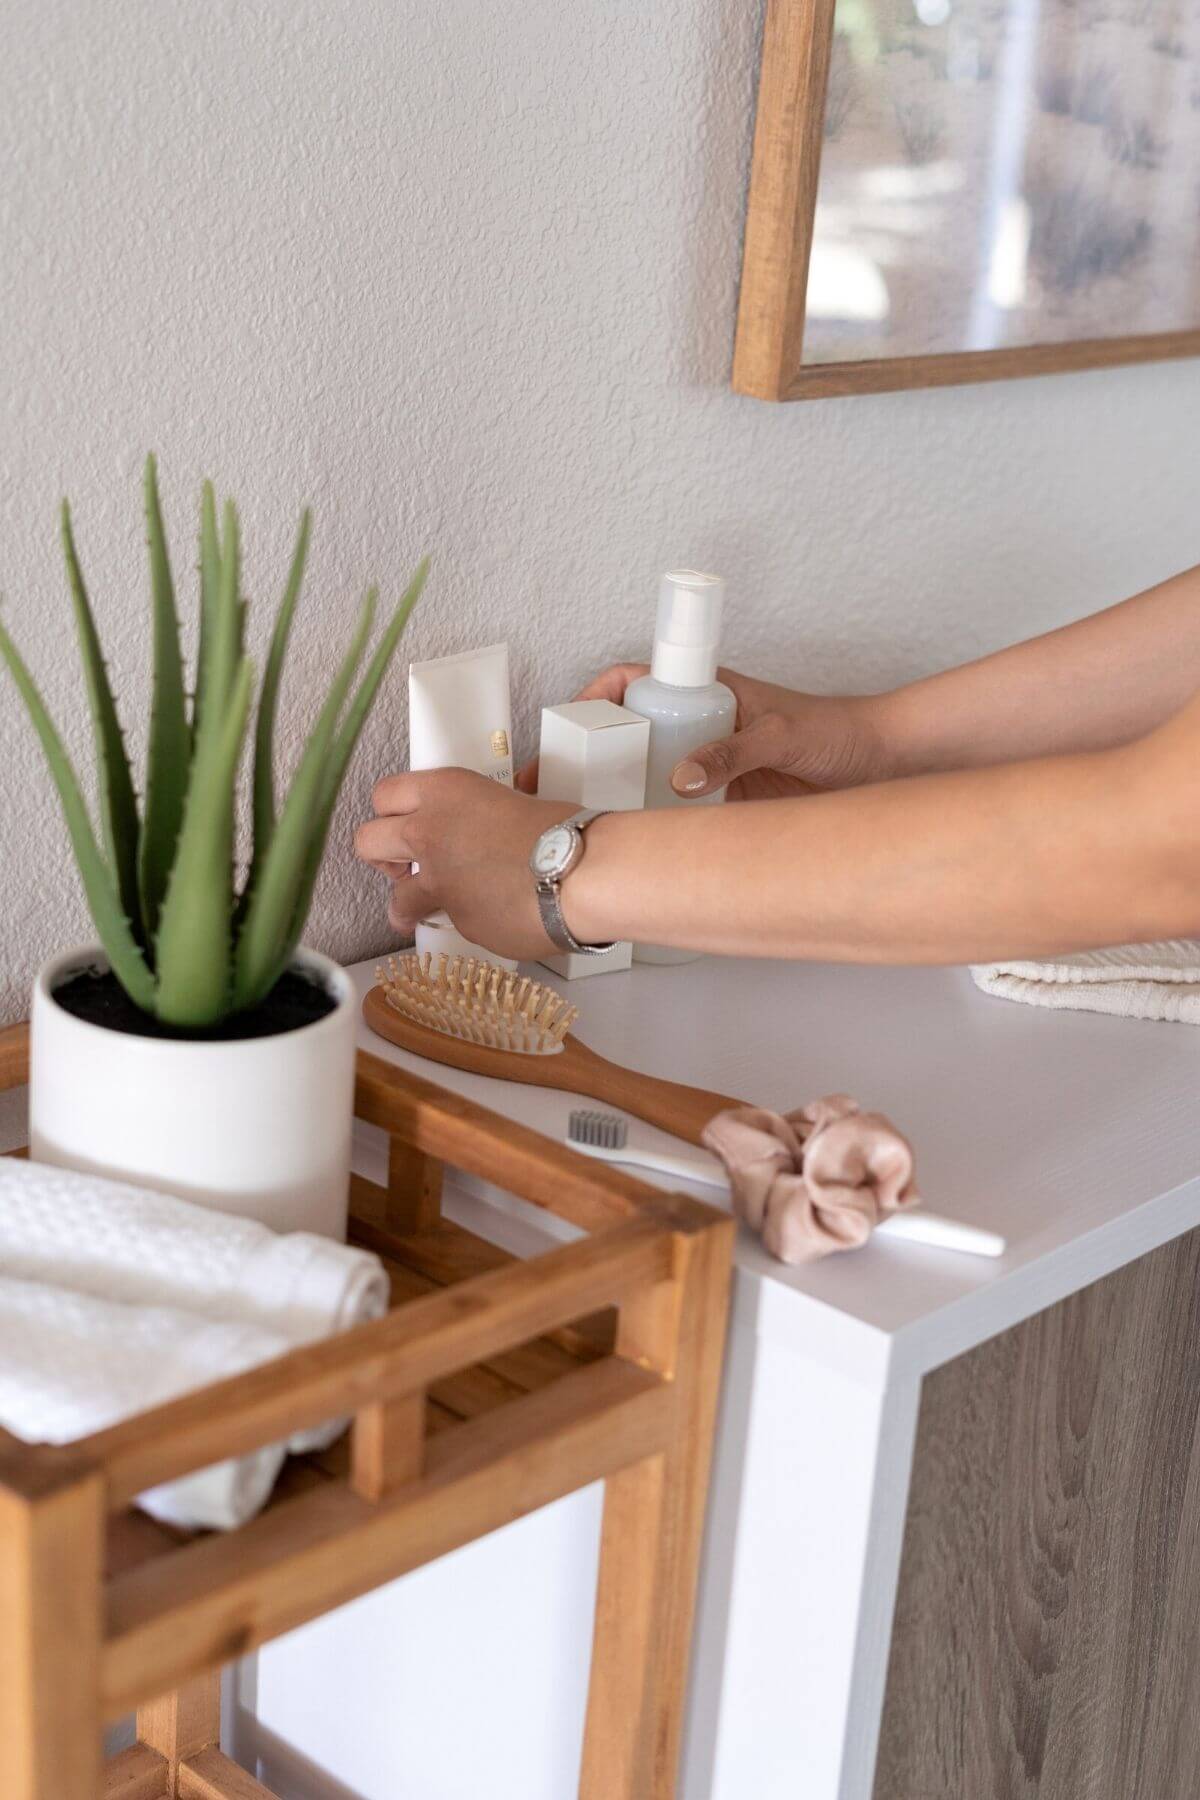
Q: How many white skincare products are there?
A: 3